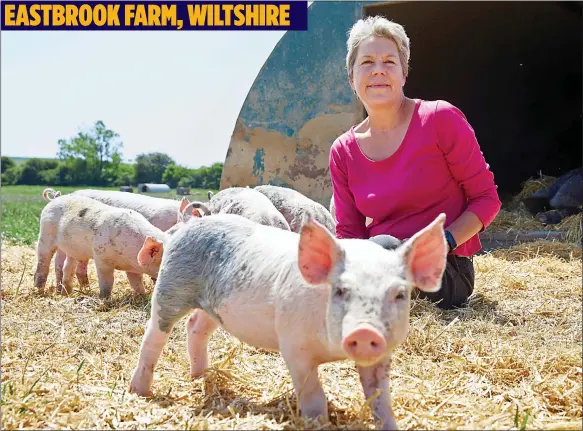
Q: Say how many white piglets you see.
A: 5